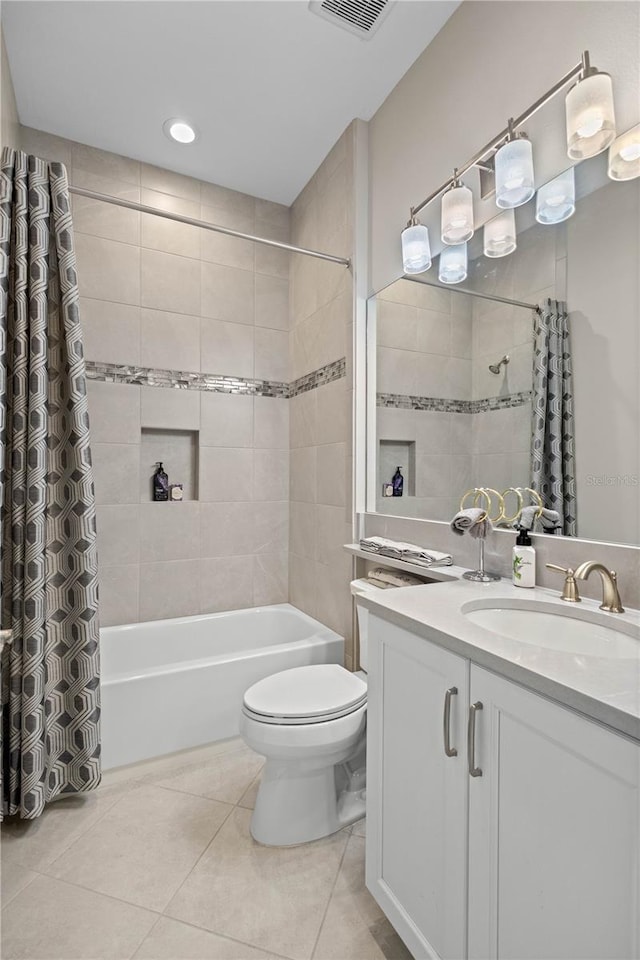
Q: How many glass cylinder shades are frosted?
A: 4